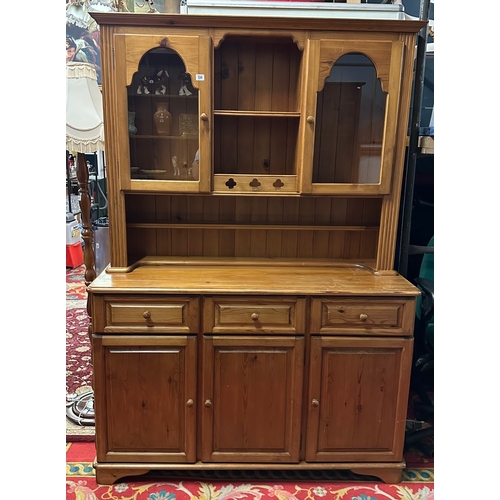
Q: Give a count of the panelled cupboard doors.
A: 3